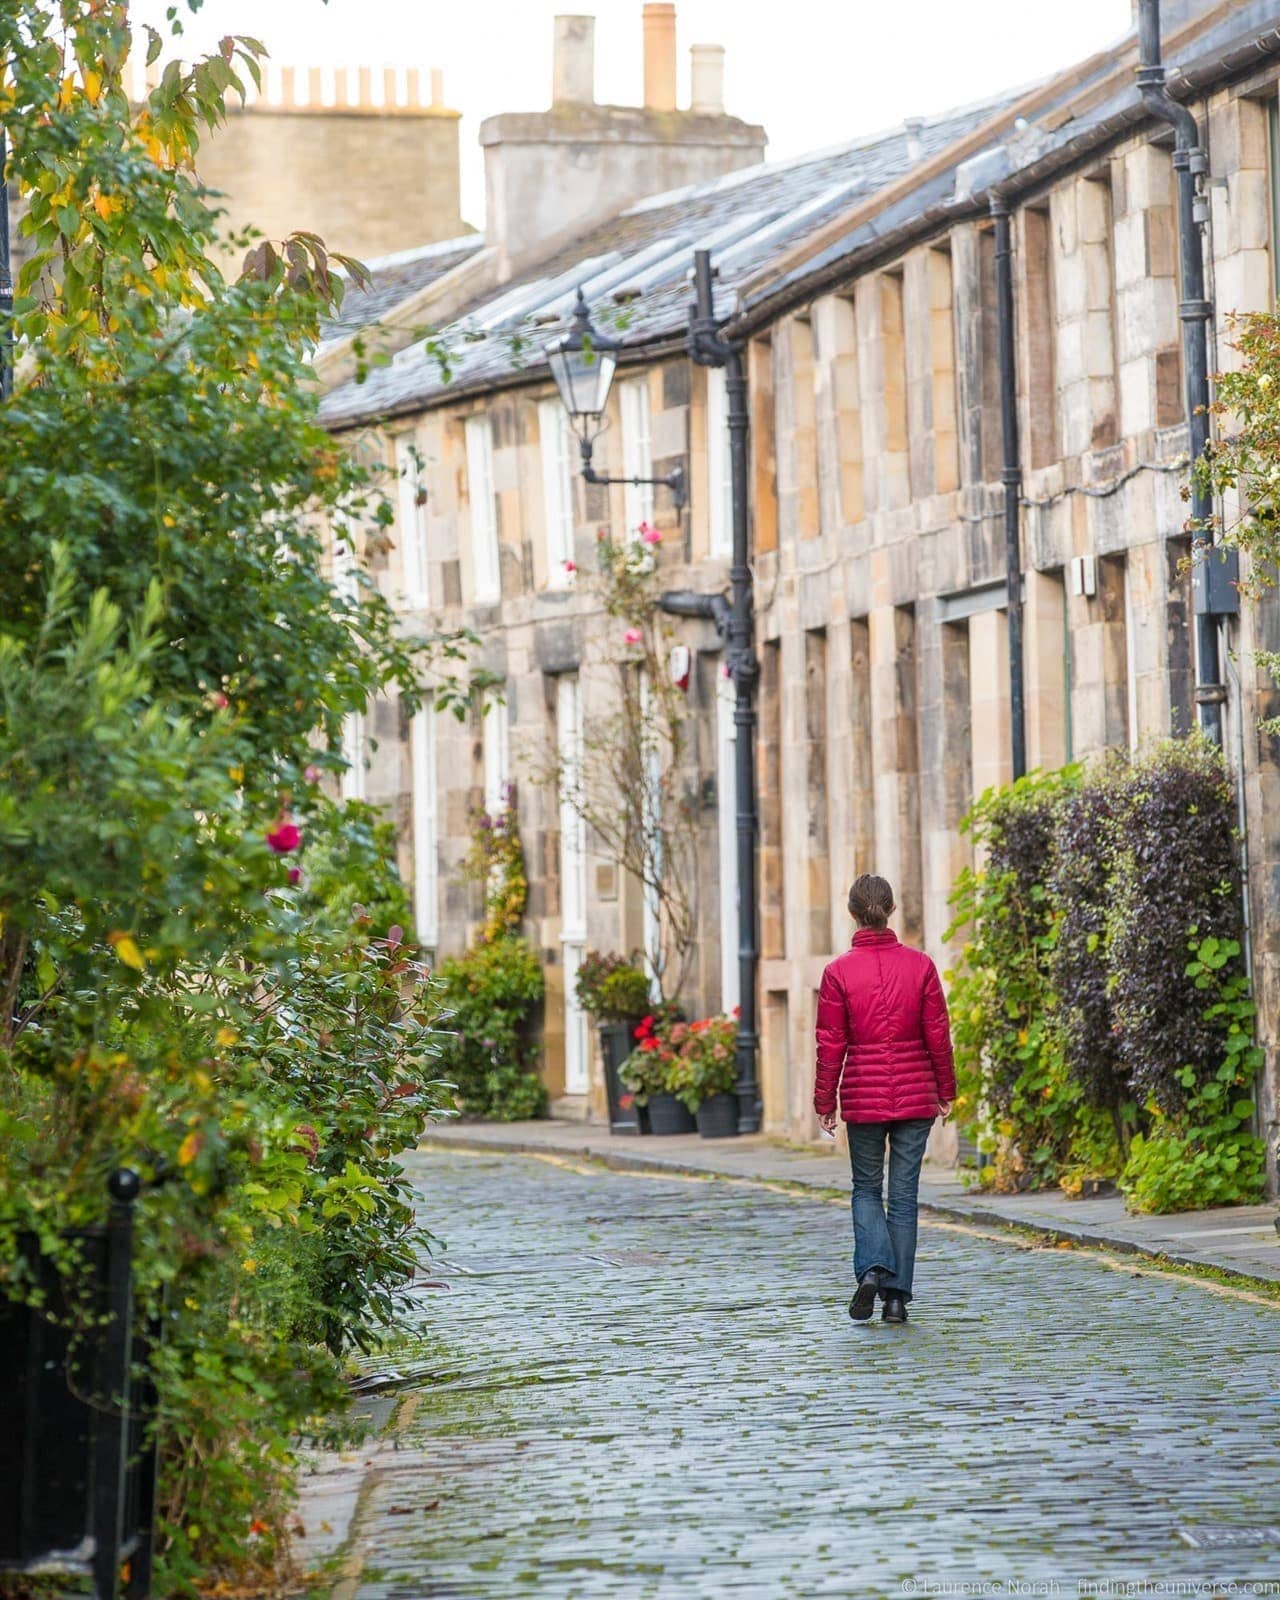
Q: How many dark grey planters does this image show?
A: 3